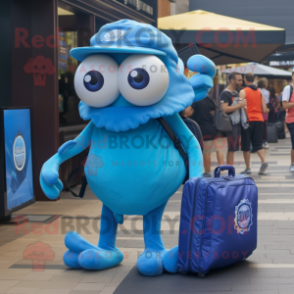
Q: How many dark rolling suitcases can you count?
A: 1